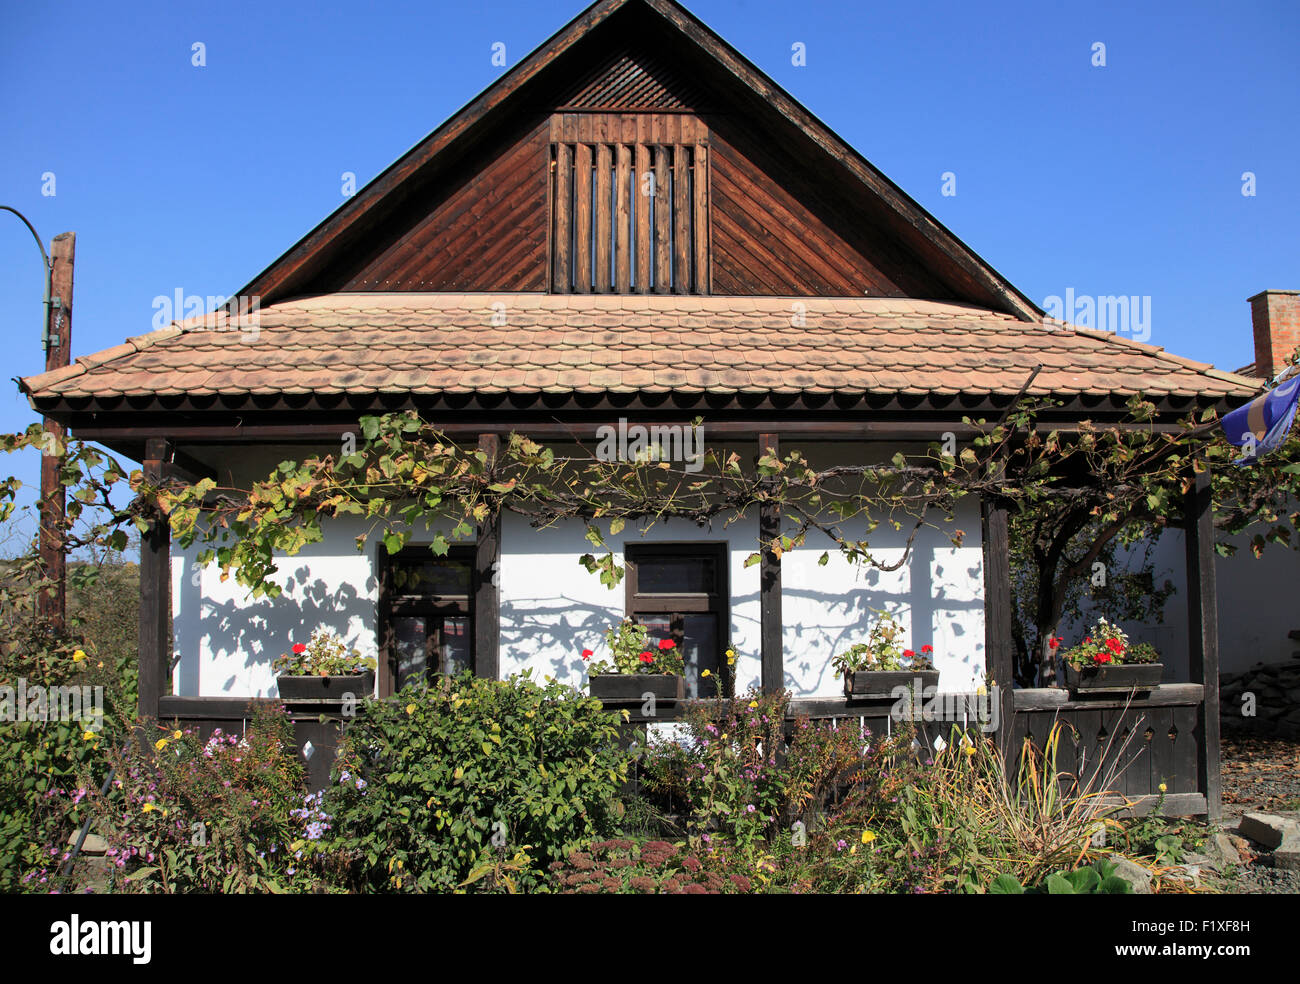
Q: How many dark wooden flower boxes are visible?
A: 4